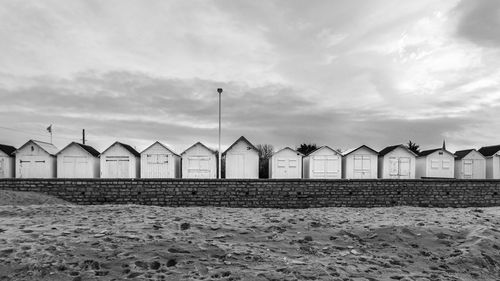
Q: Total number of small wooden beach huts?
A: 14